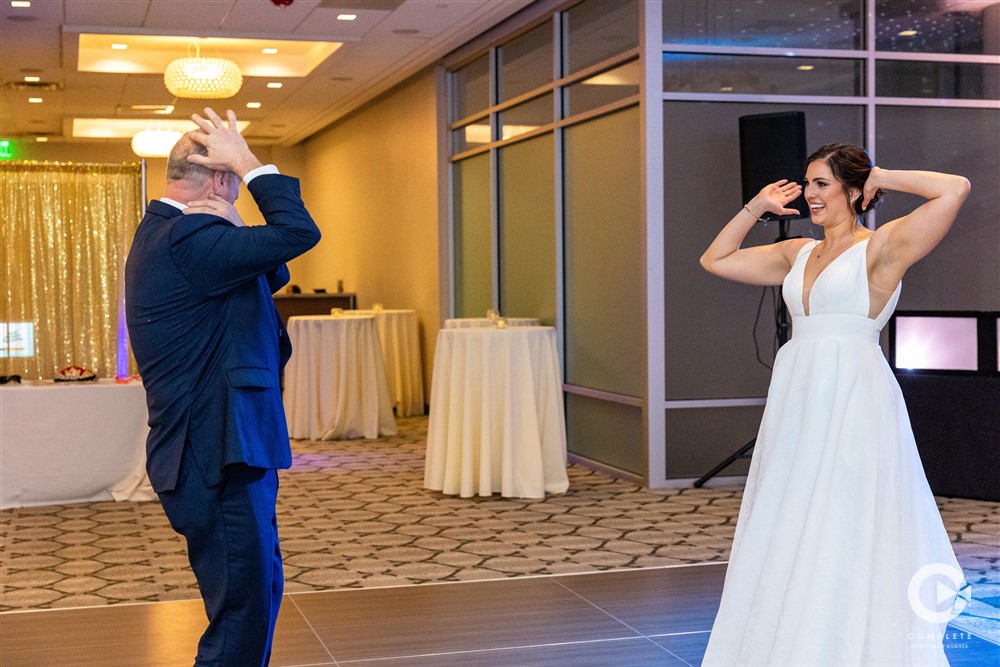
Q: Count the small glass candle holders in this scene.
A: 4